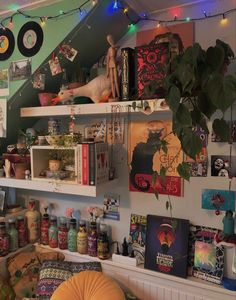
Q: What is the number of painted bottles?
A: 11